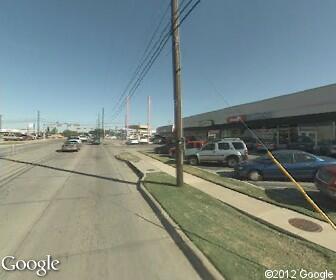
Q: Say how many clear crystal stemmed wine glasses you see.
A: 0